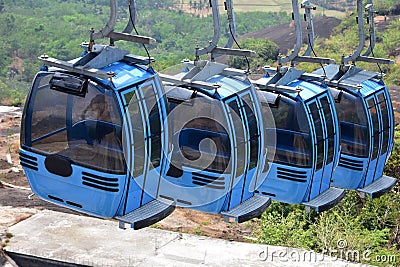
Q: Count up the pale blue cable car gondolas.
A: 4